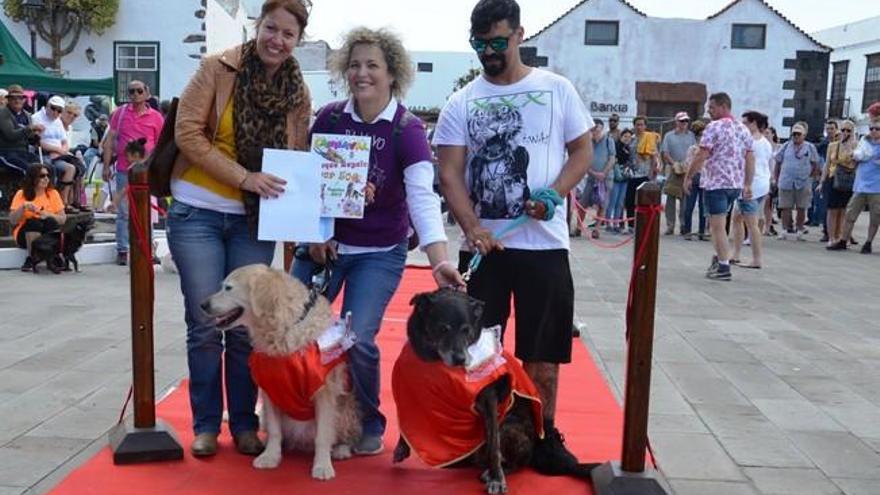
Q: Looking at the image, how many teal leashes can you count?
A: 1